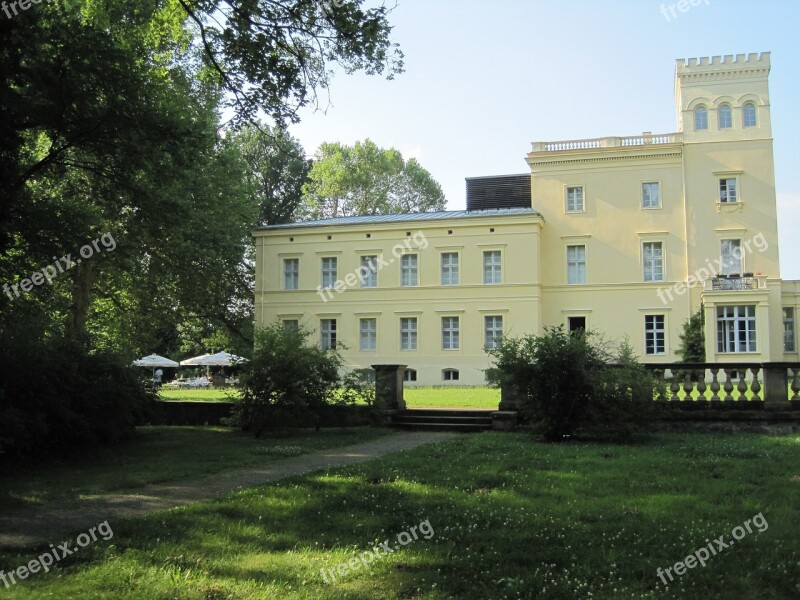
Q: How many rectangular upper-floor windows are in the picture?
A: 12